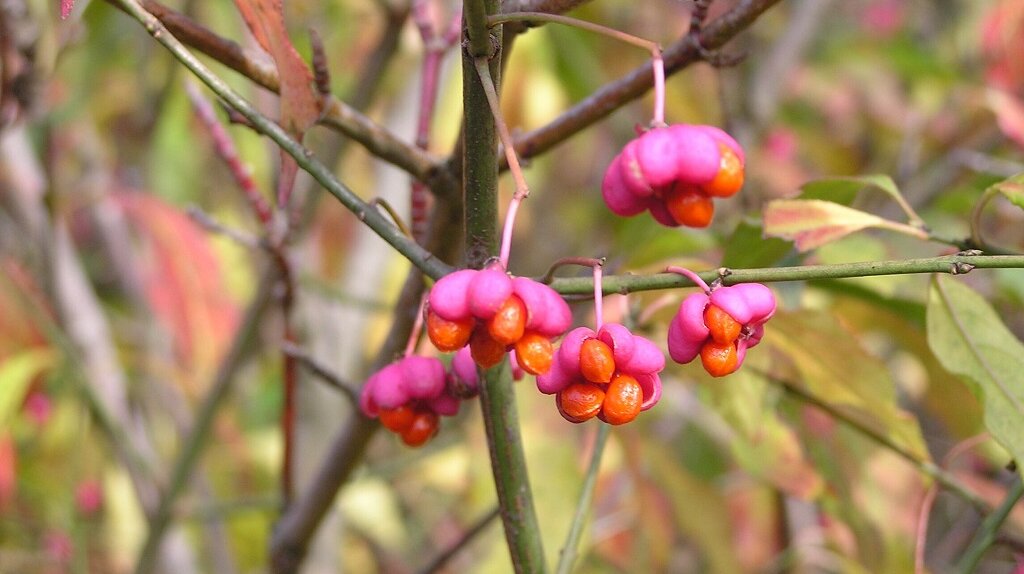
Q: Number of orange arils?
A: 13